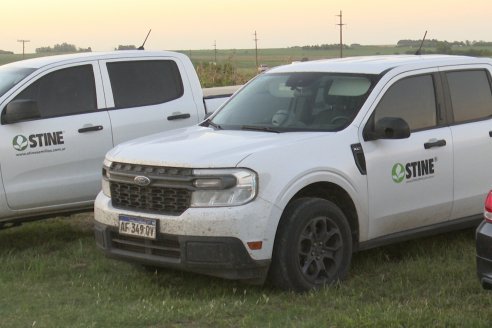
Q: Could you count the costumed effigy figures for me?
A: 0